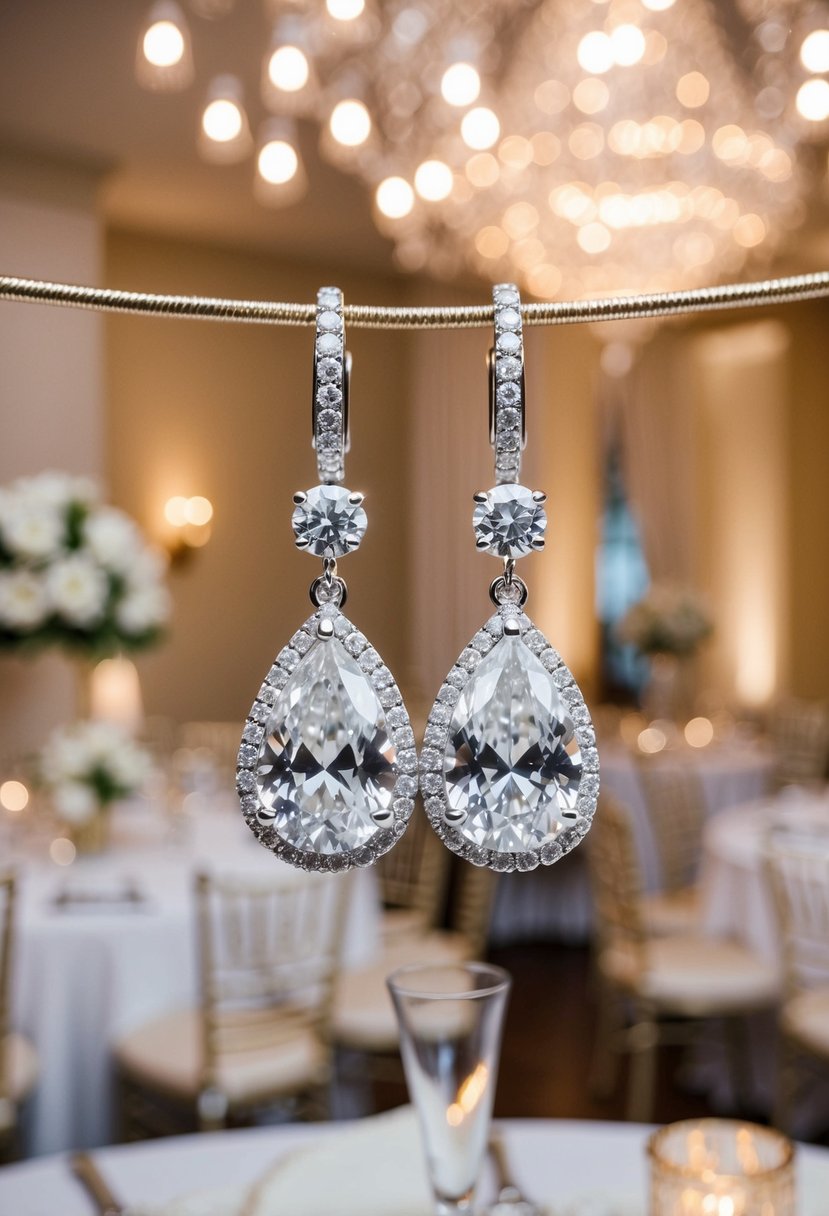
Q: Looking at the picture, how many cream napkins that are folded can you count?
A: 1